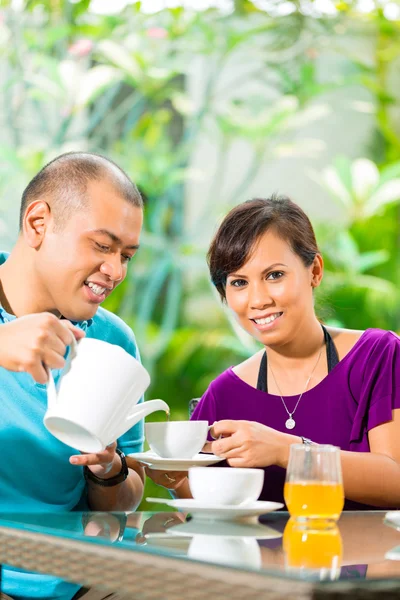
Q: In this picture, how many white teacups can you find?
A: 2